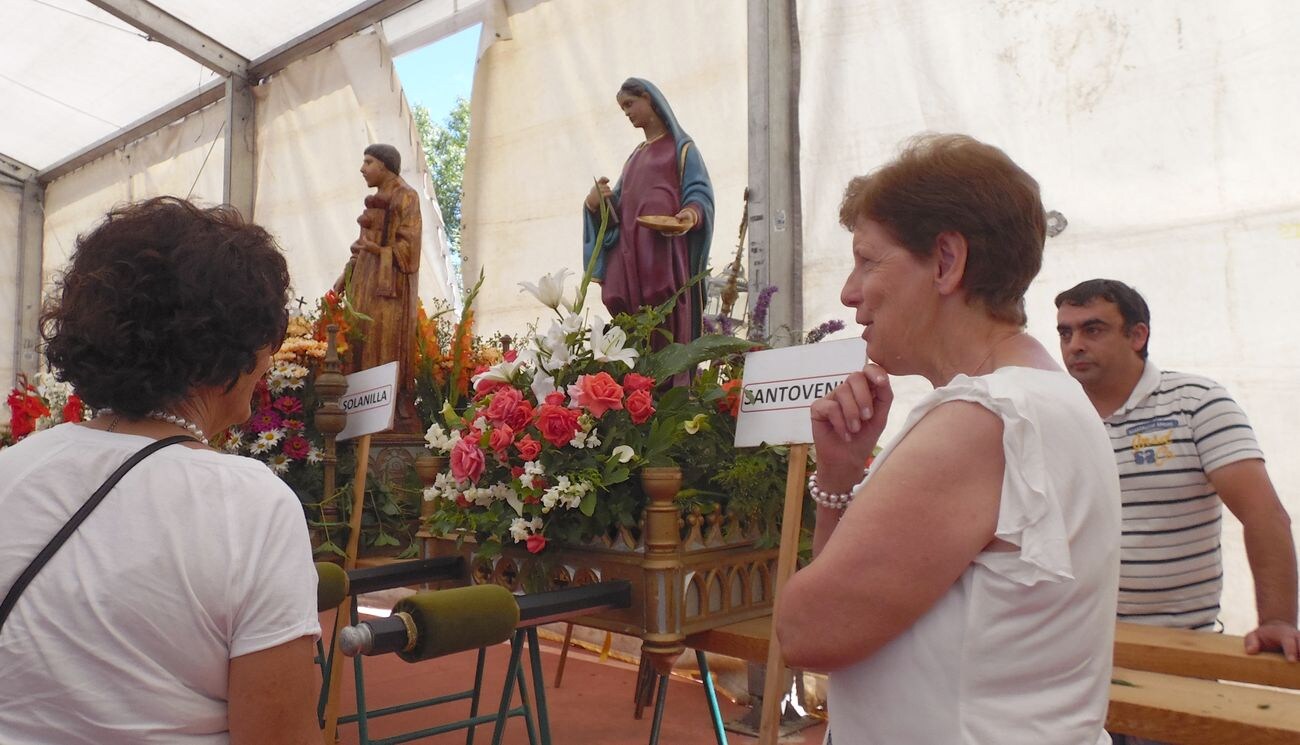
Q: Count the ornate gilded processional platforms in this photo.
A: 2